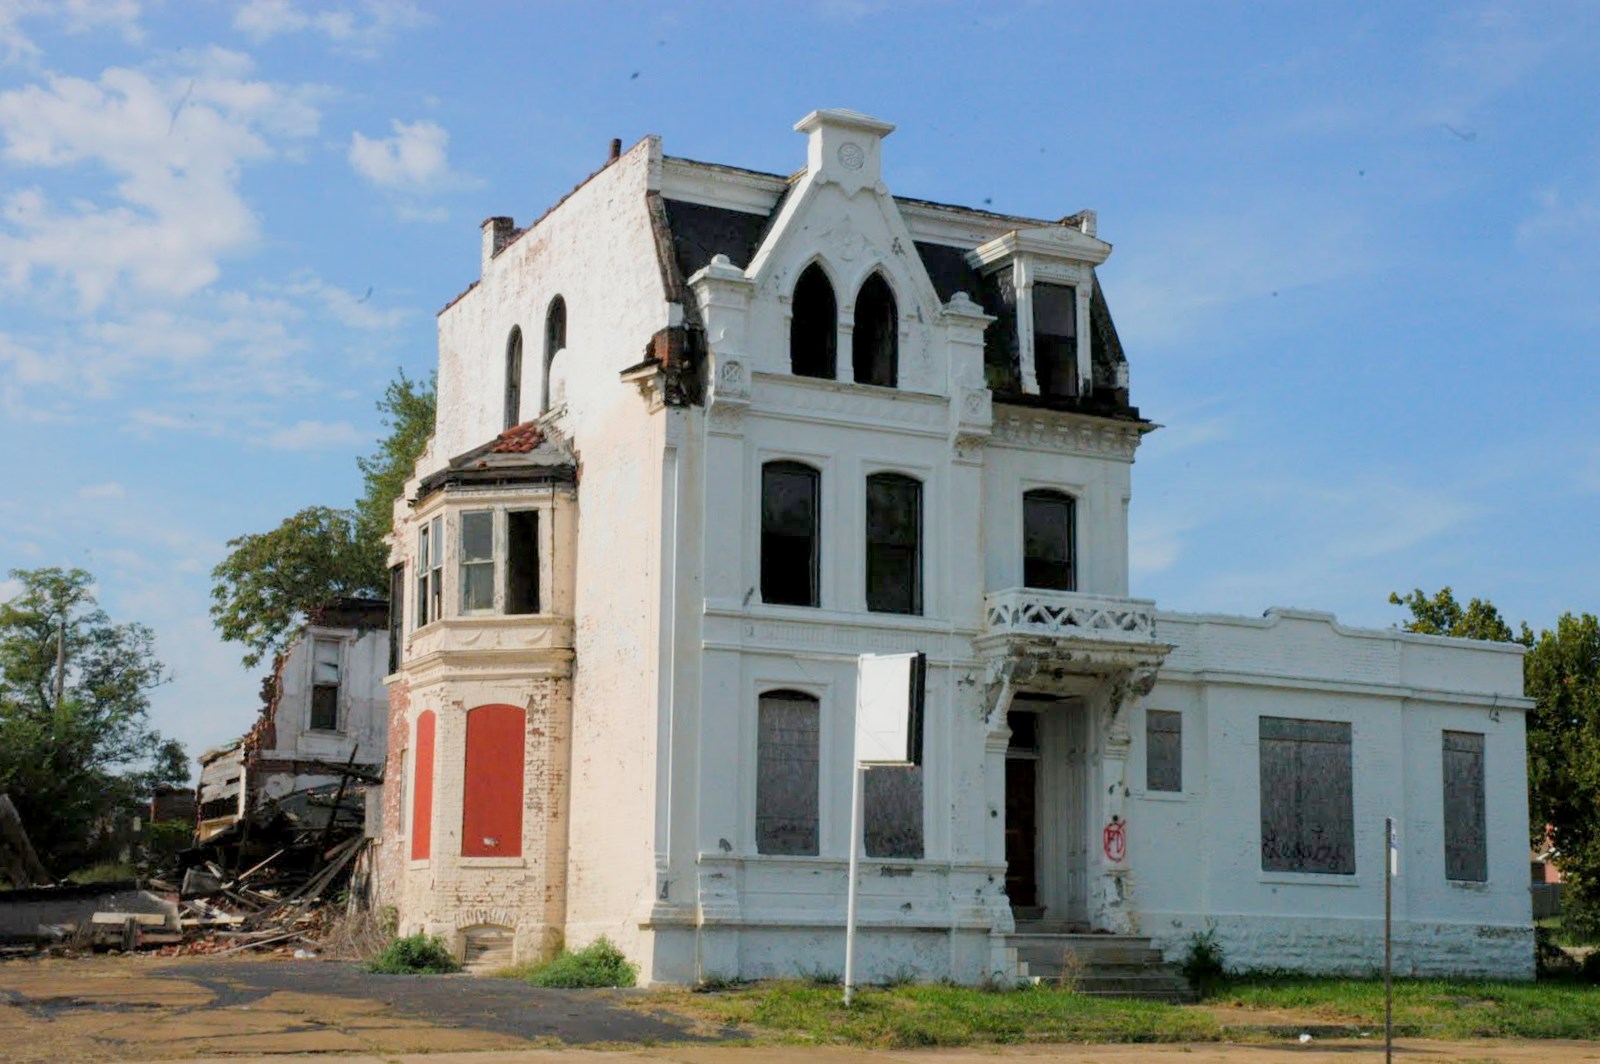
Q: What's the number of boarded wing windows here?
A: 3